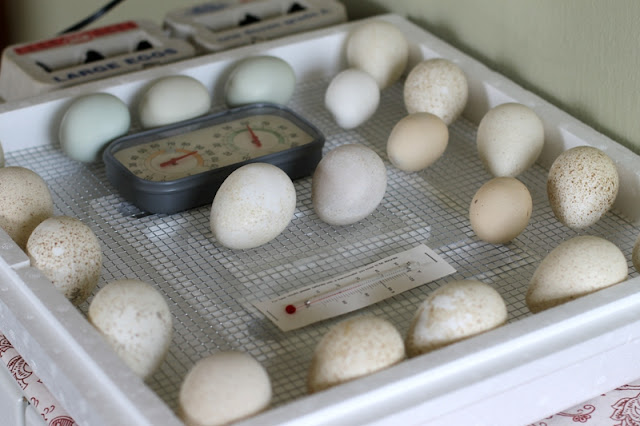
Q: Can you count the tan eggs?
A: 2